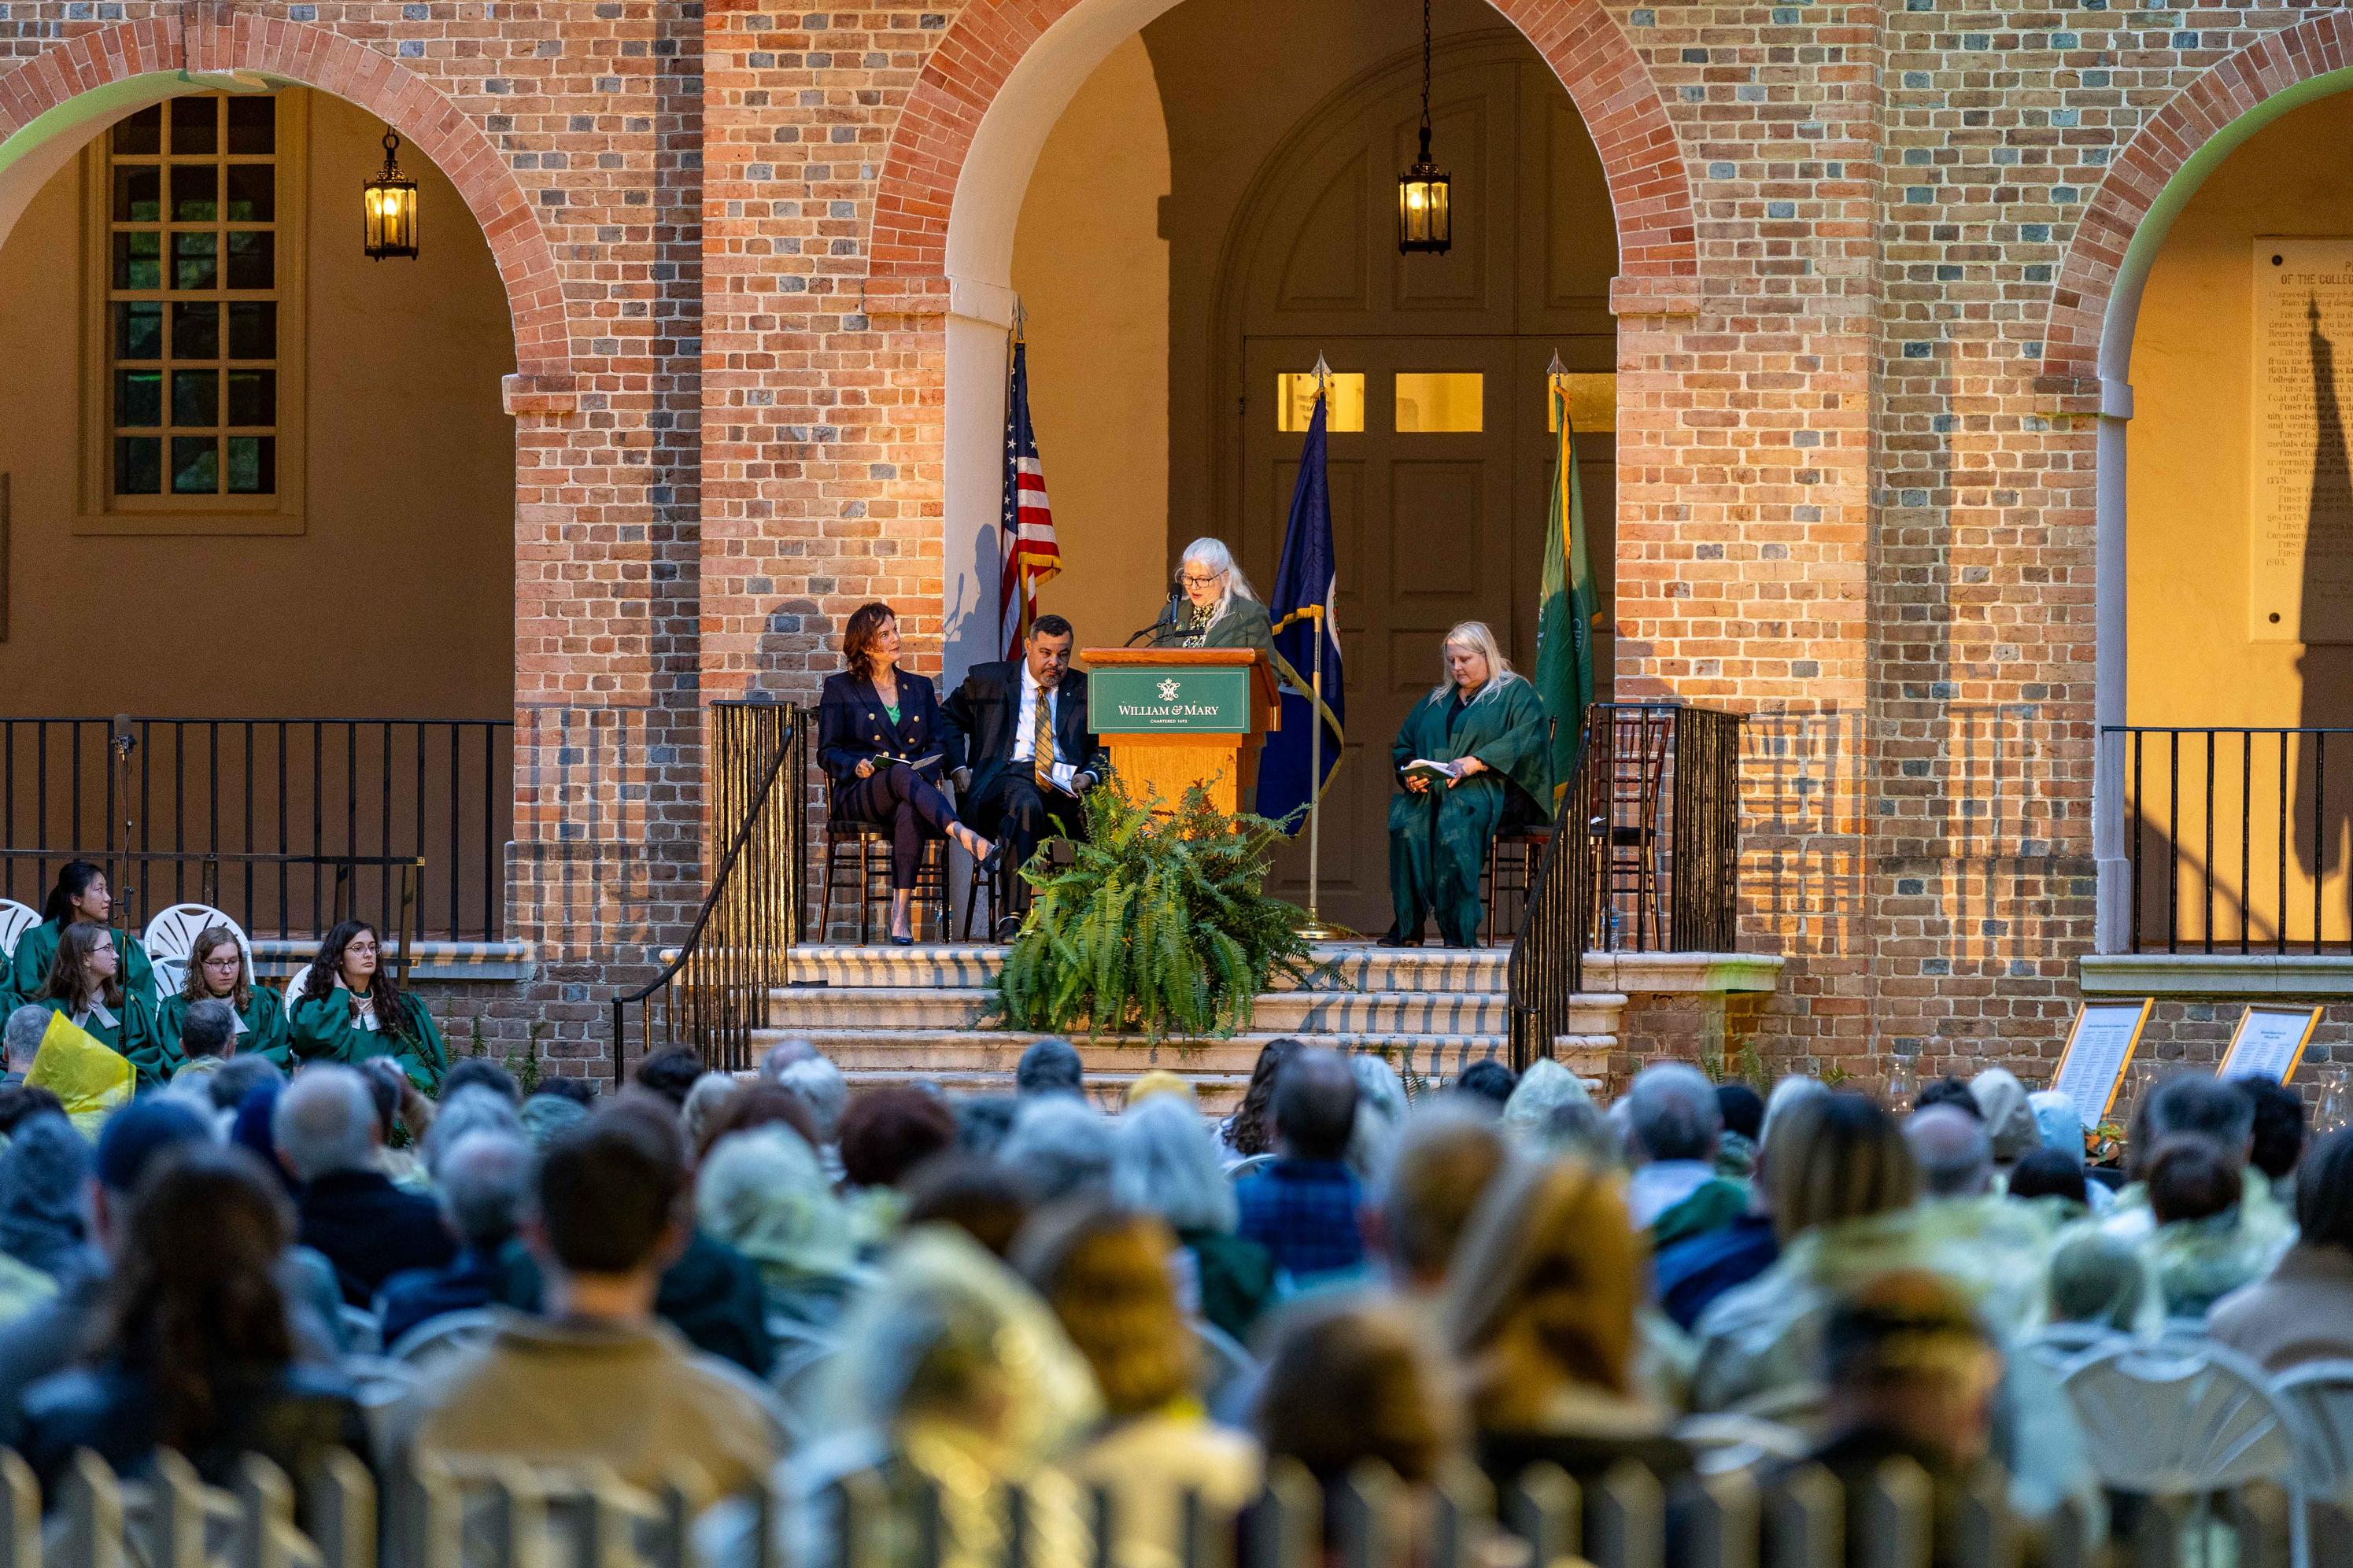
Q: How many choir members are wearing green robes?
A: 4